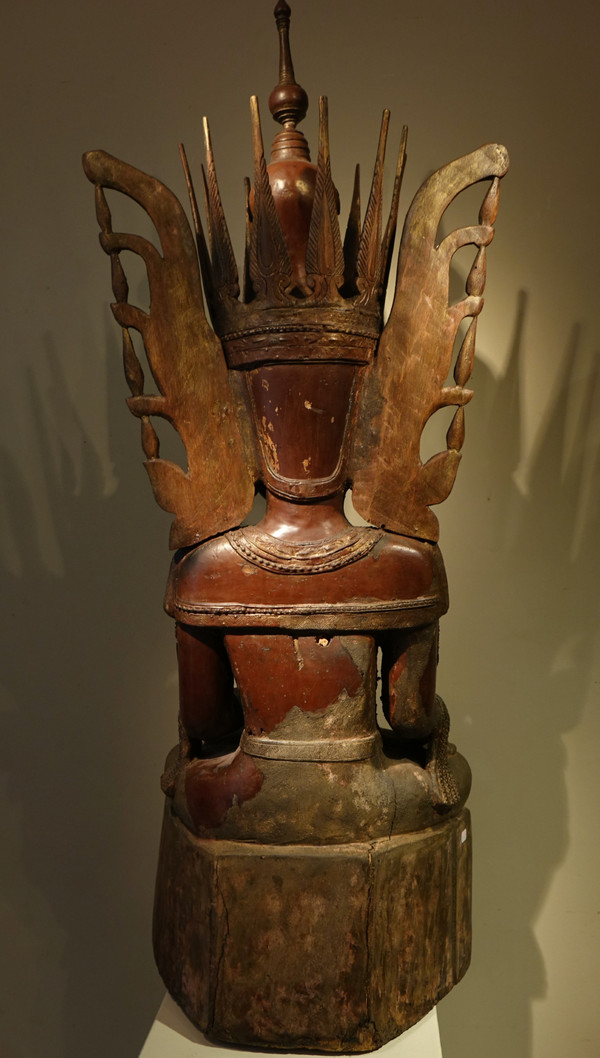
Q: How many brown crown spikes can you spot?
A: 9